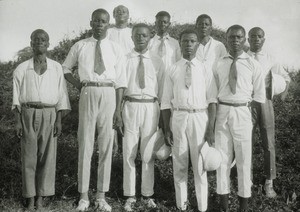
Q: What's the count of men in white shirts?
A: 9